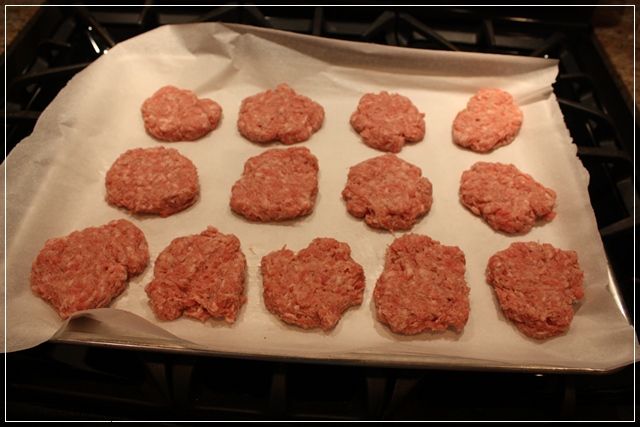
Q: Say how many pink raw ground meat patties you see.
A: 13